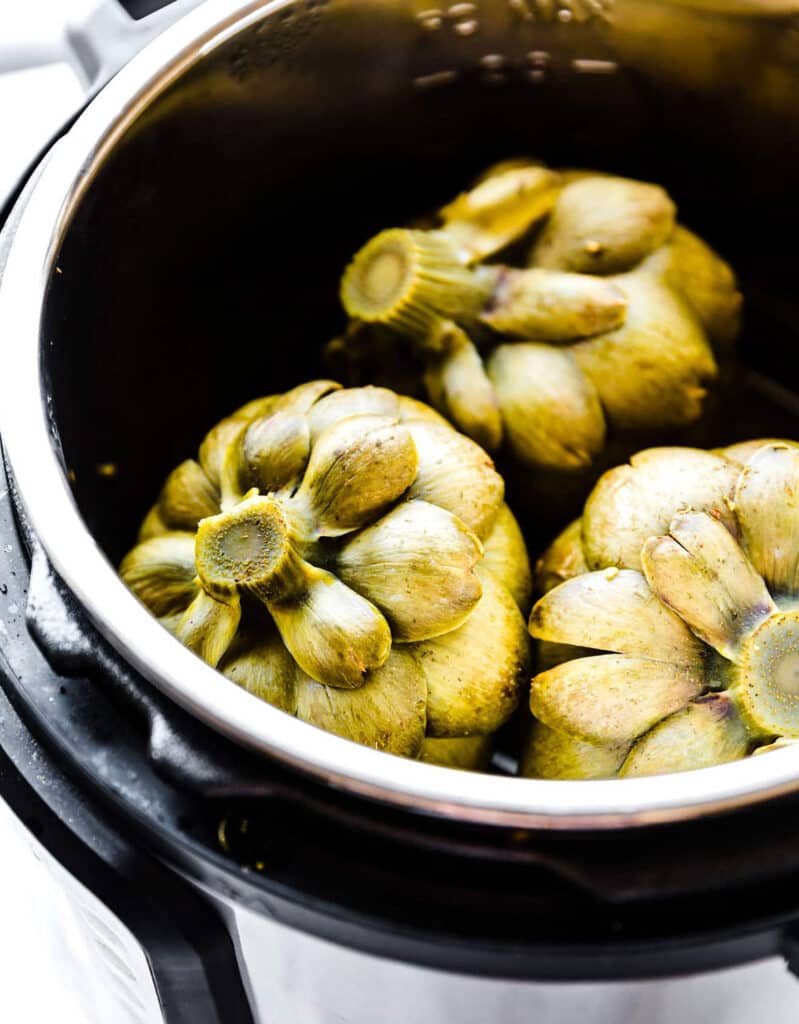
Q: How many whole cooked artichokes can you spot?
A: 3